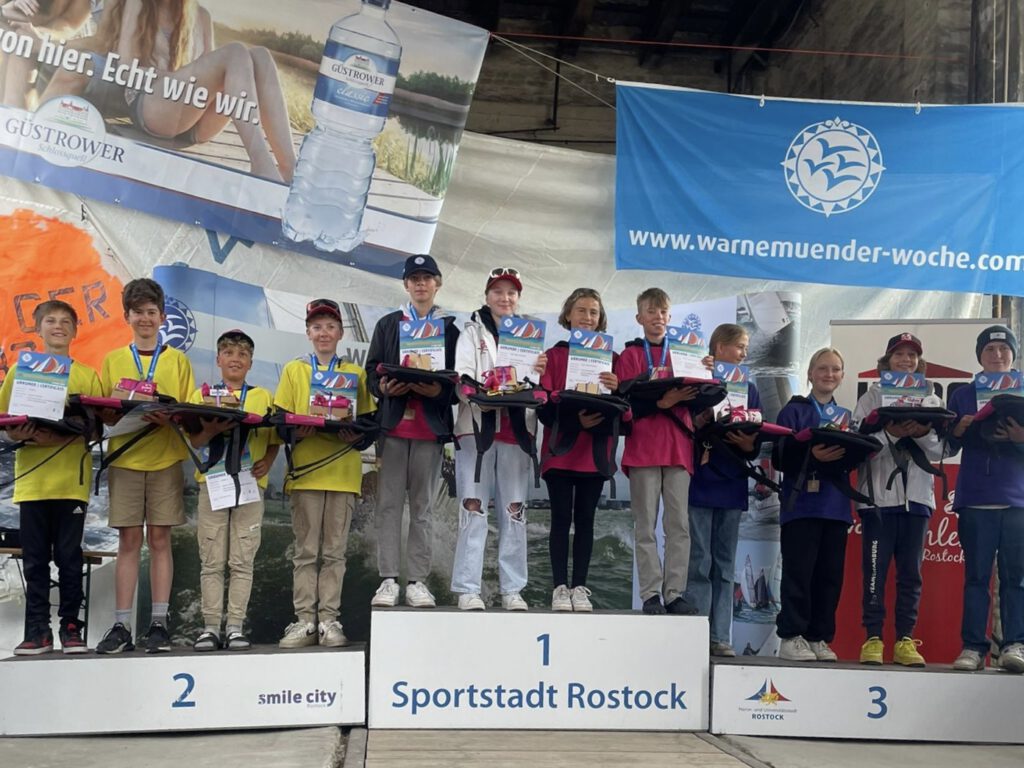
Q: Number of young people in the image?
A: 12